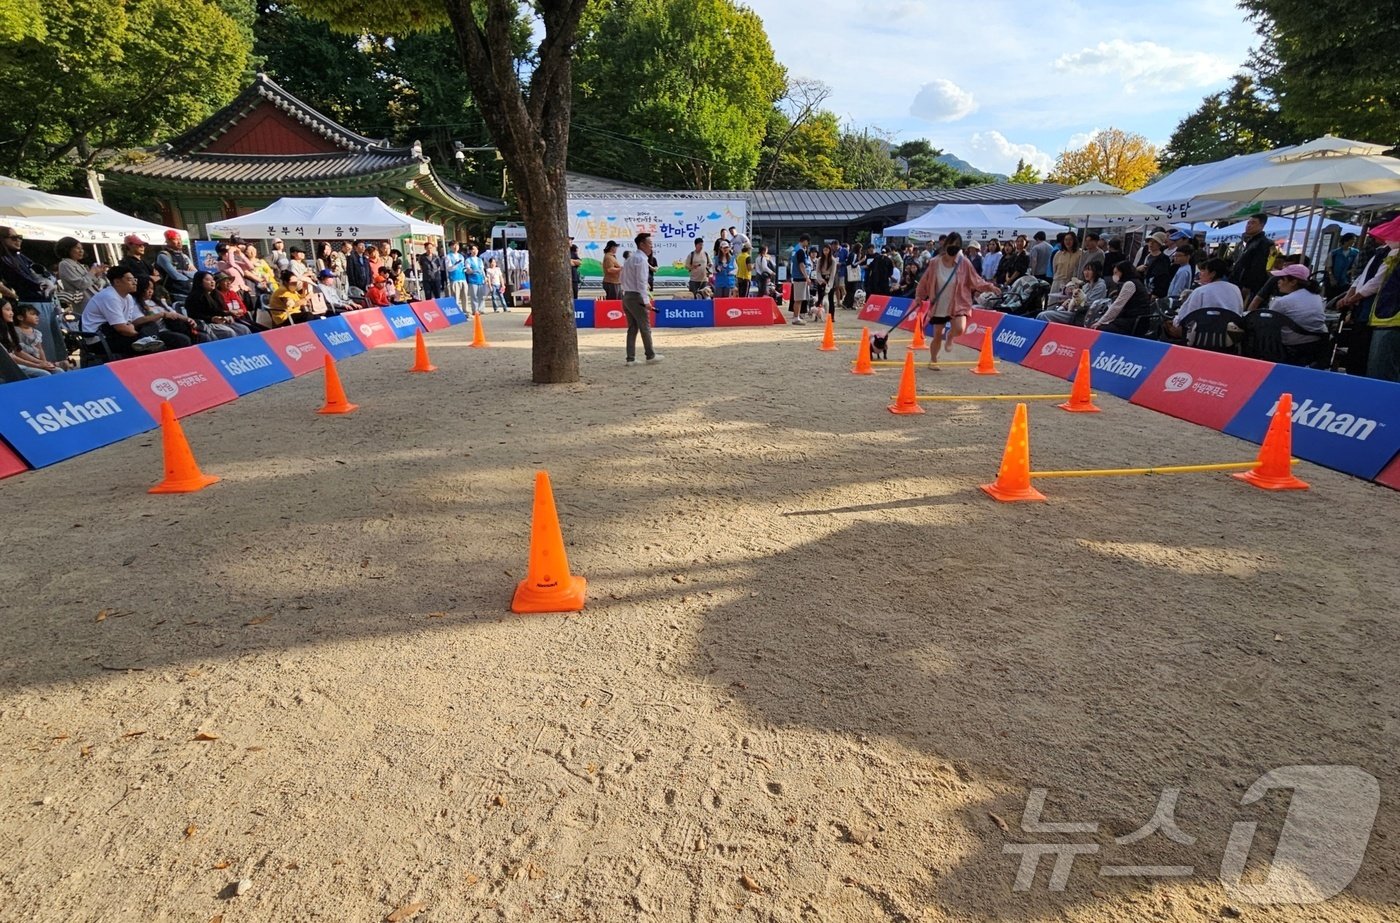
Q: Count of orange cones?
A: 13